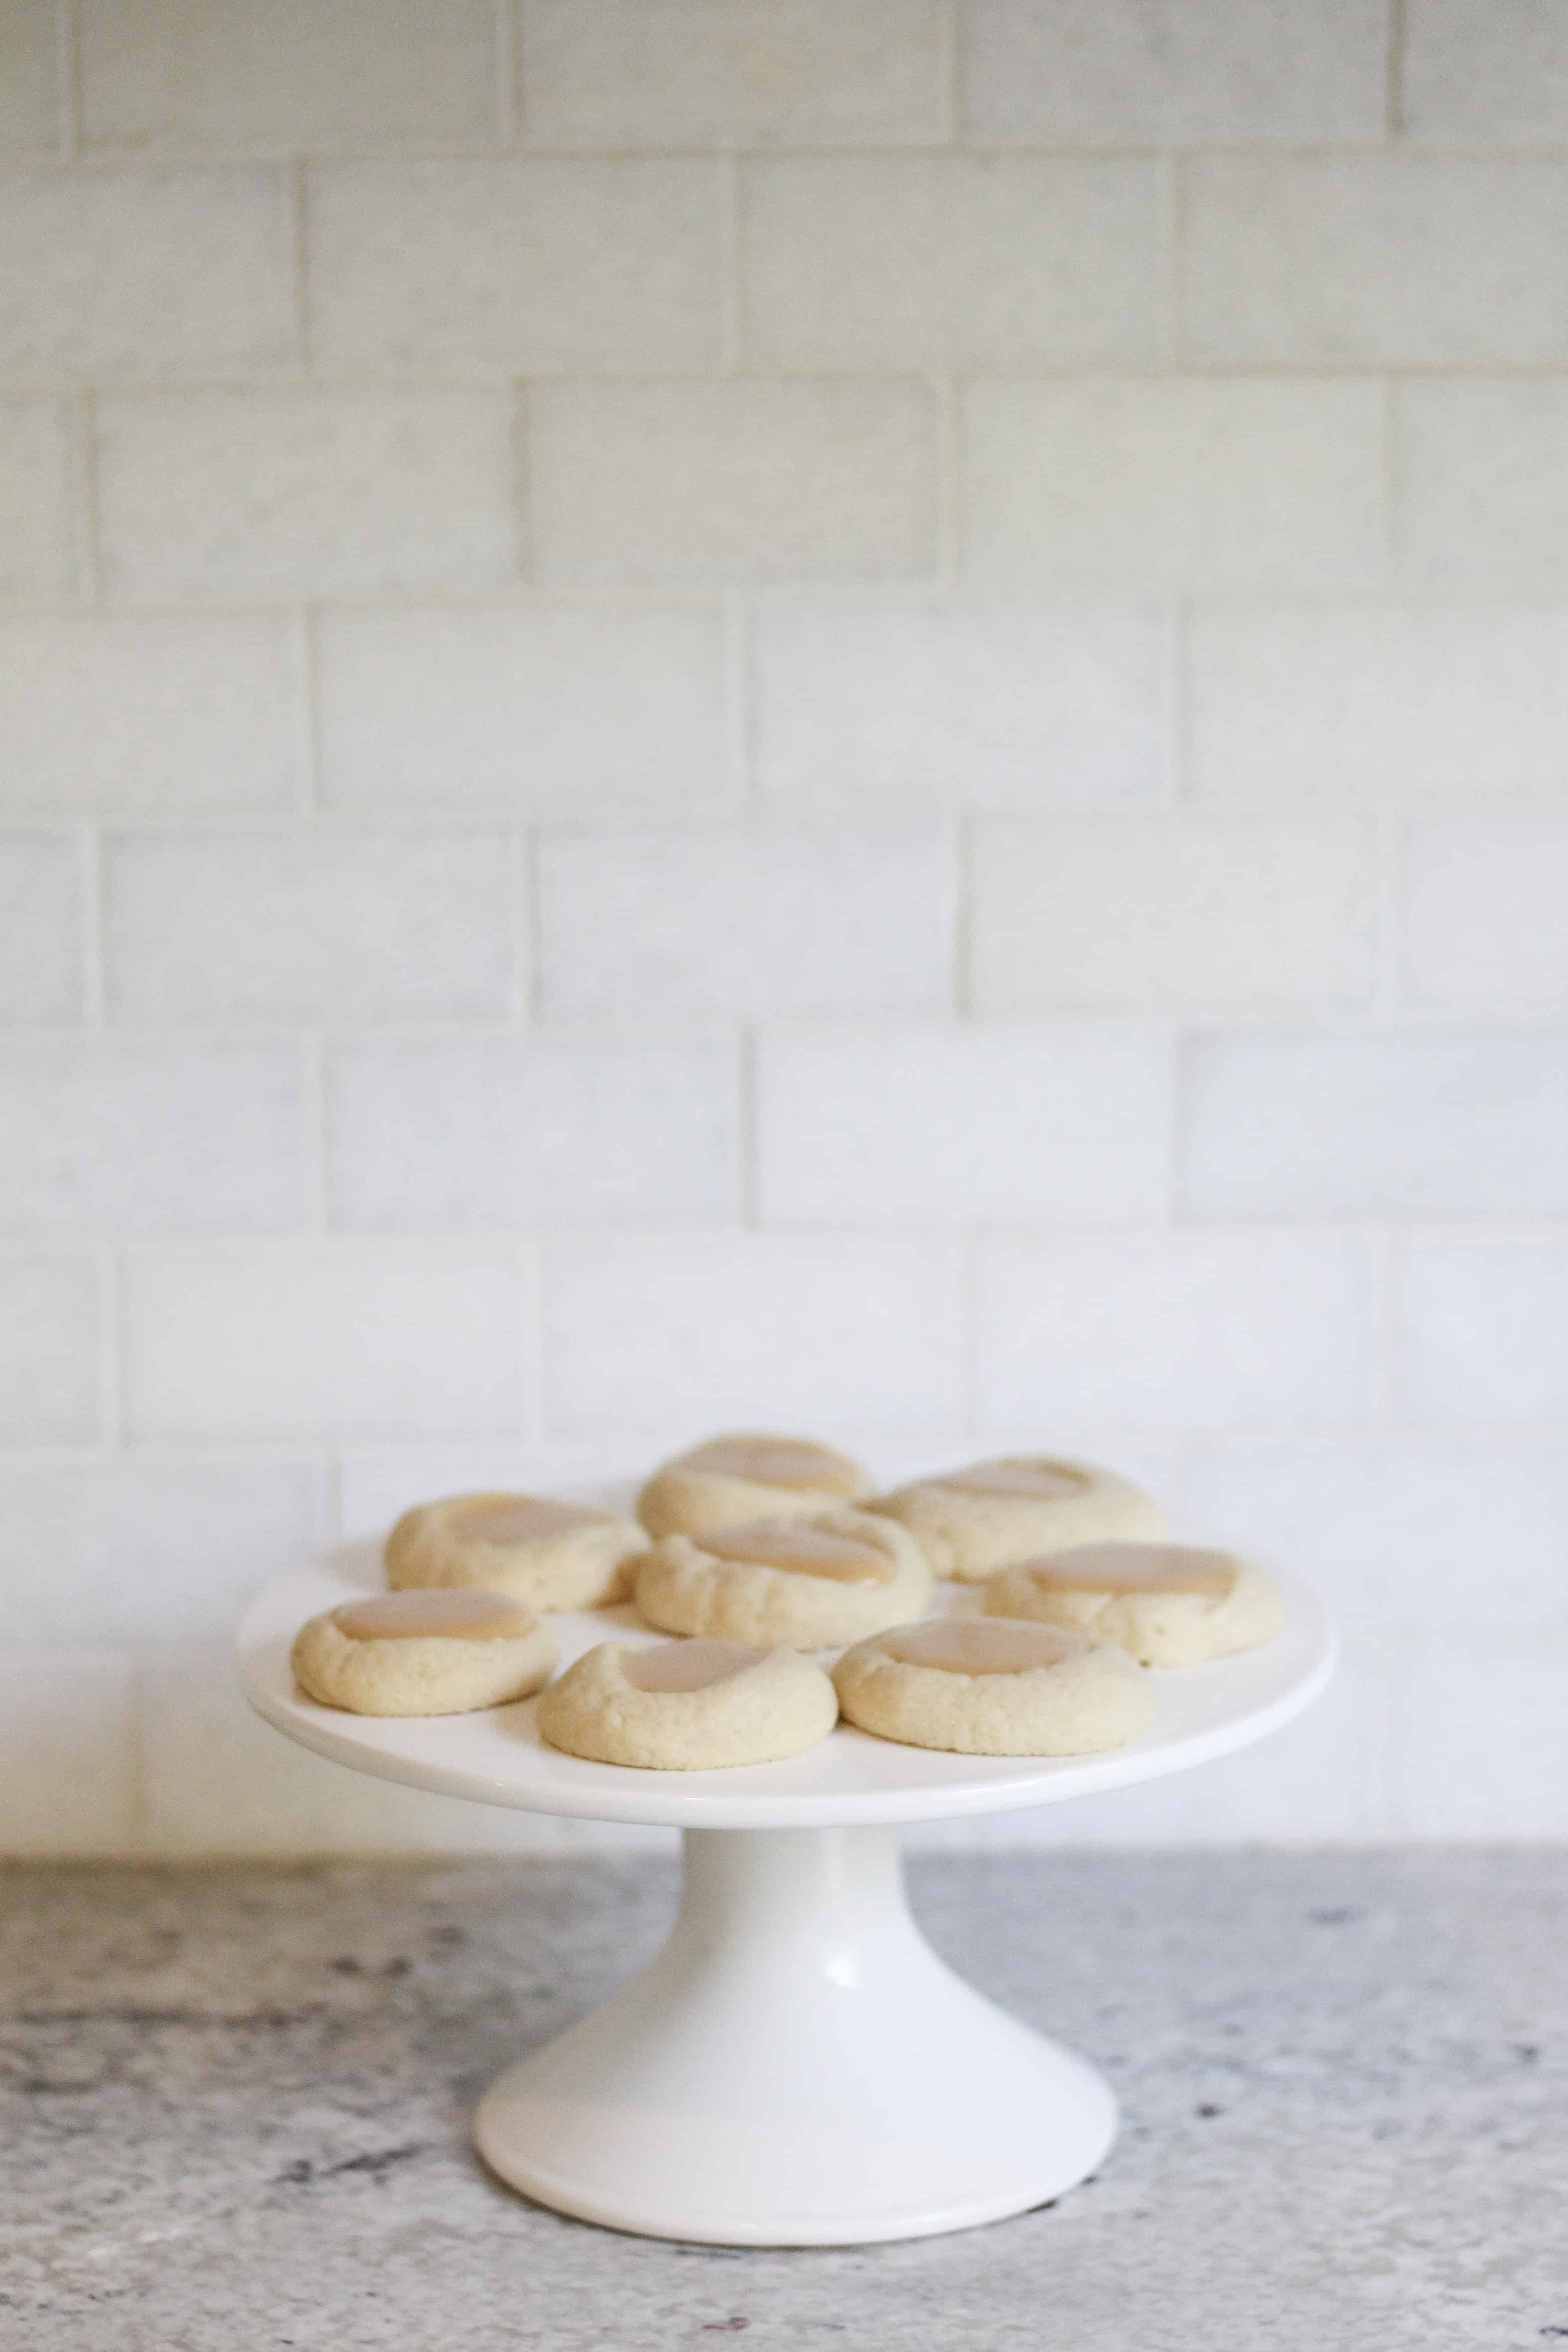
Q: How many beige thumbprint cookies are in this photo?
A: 8